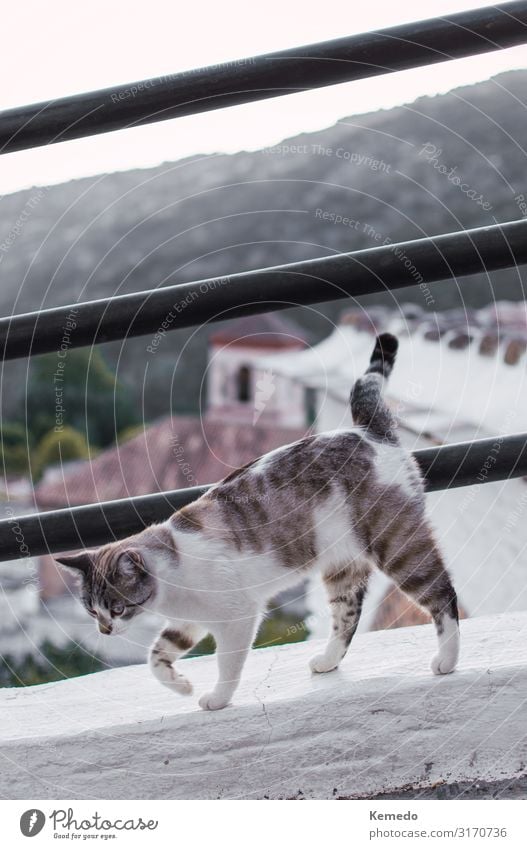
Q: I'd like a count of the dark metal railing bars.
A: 3